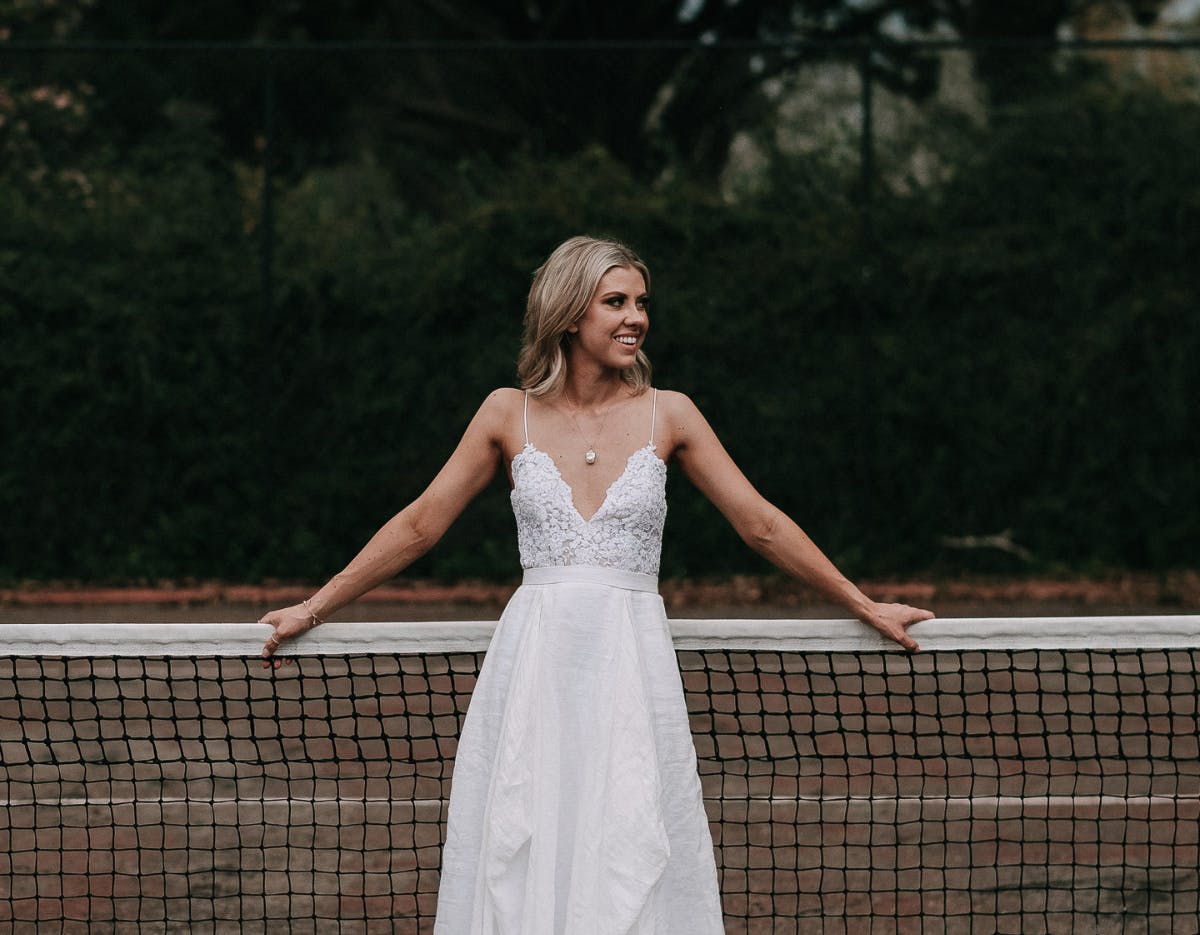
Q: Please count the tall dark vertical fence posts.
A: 2